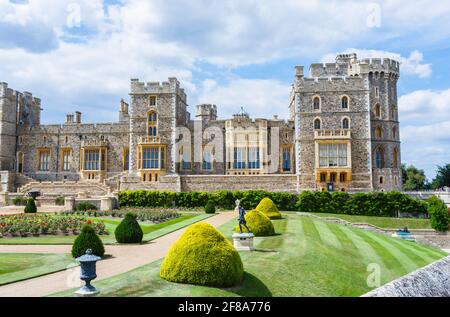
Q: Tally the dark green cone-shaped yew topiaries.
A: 4